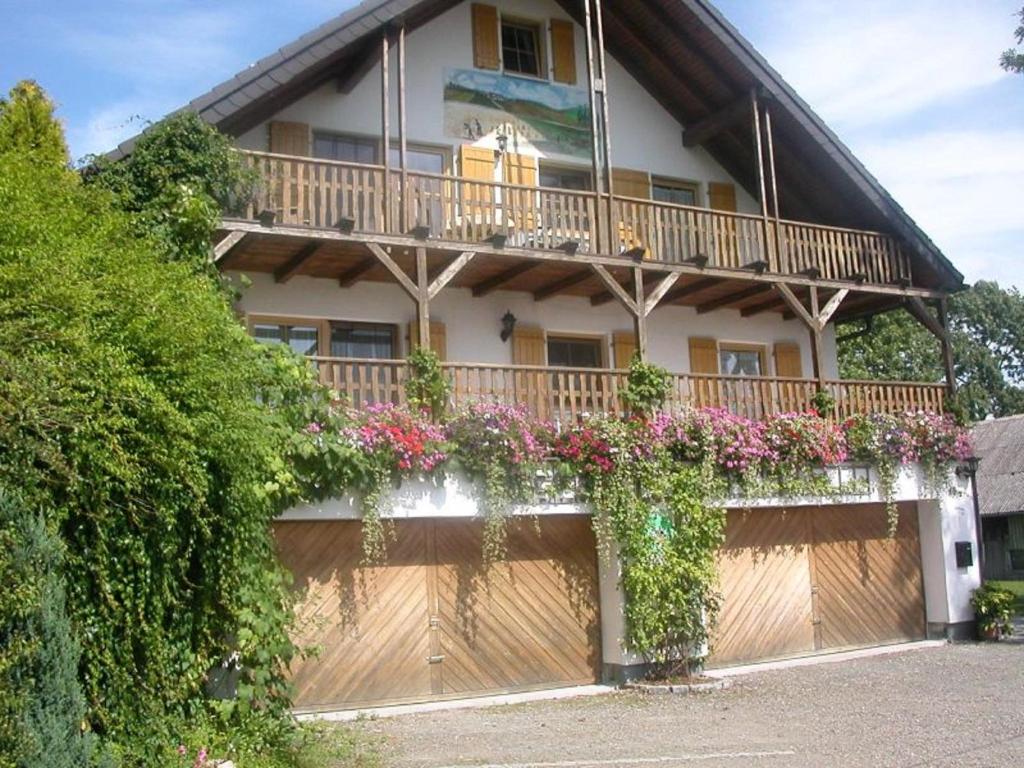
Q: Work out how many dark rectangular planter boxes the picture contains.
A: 11